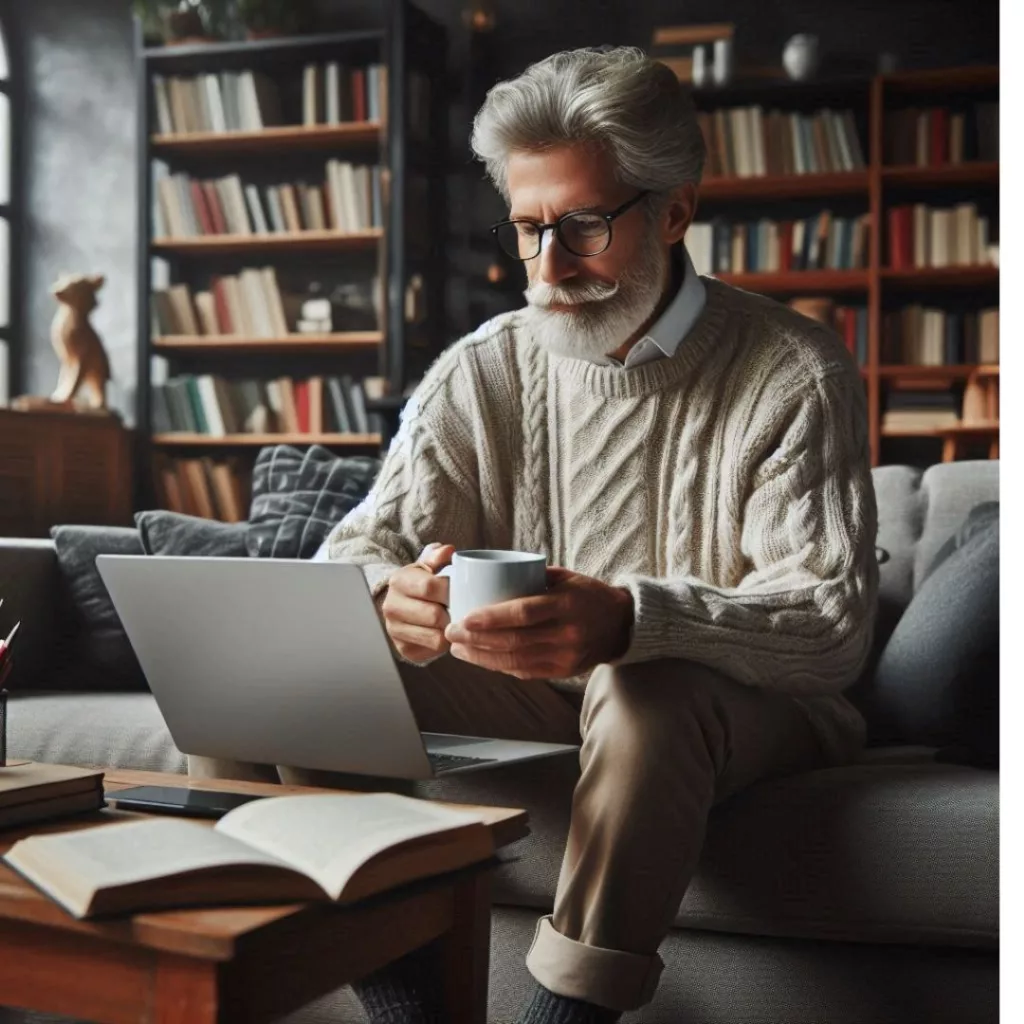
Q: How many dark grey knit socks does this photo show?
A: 2